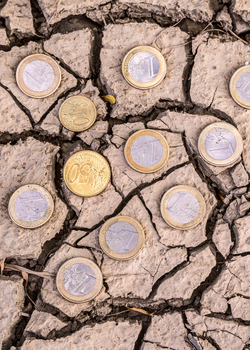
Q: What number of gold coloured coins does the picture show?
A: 2